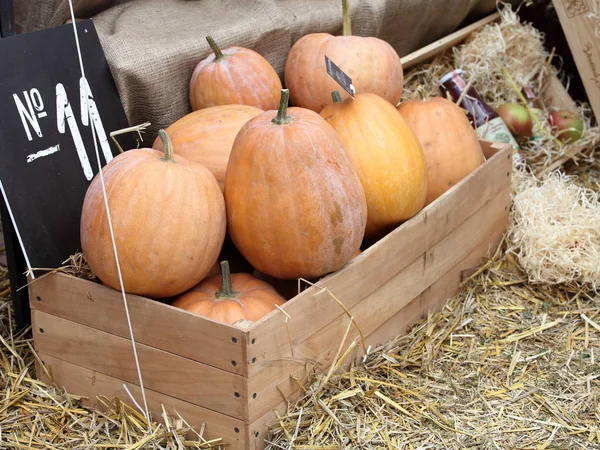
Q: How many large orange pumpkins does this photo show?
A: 8